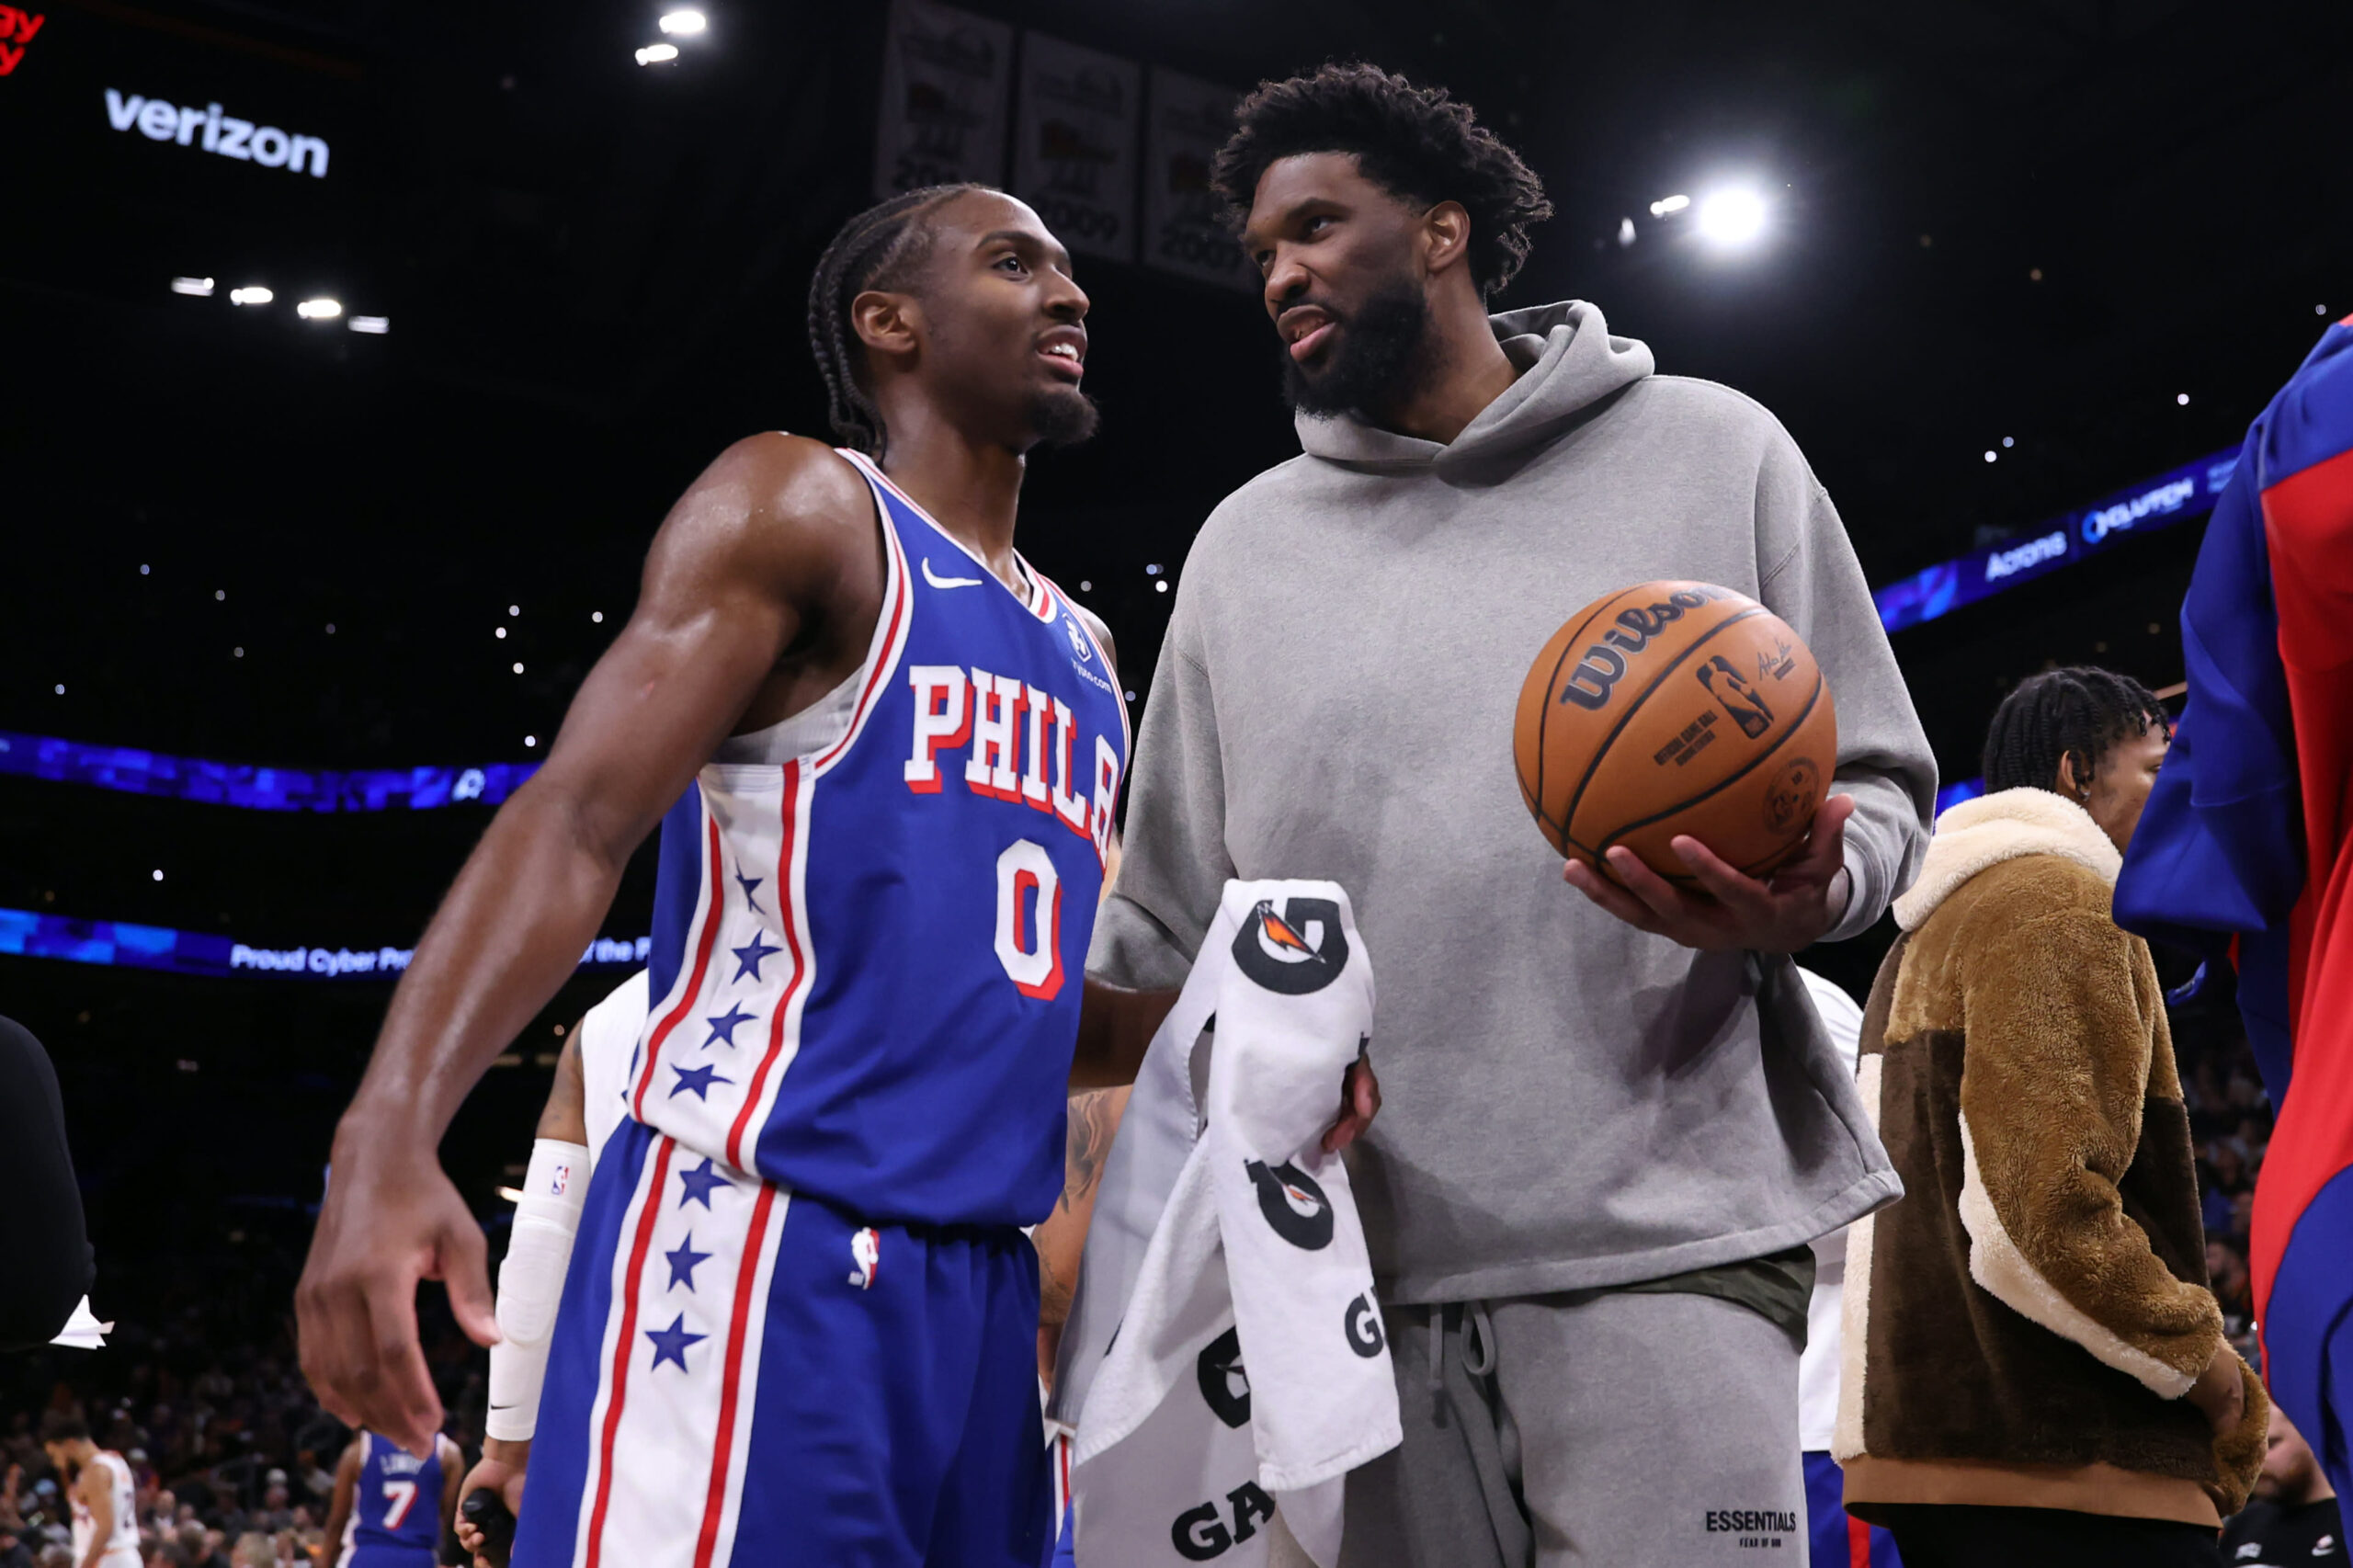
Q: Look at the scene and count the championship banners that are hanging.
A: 3